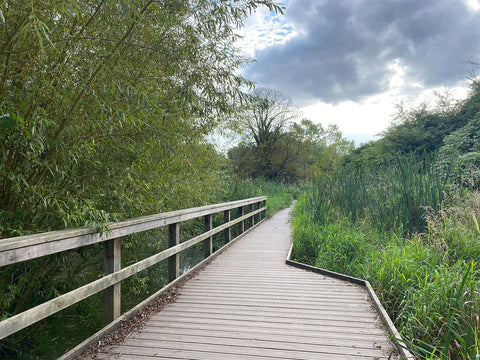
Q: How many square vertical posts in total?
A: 8